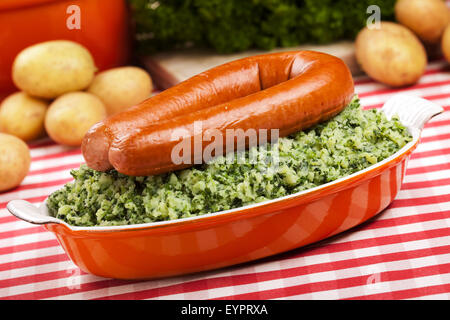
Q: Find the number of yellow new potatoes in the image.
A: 8